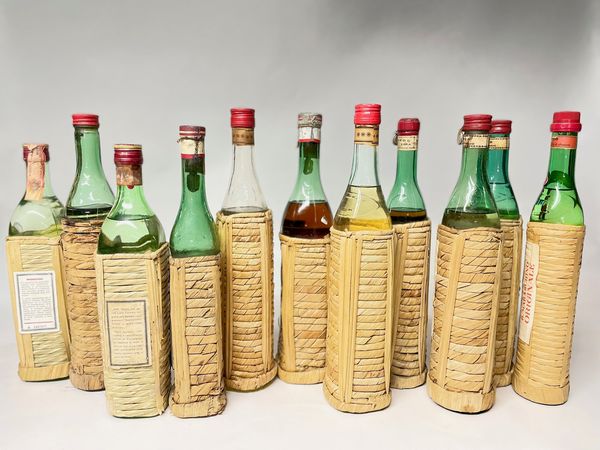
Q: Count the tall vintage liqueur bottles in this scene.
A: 11